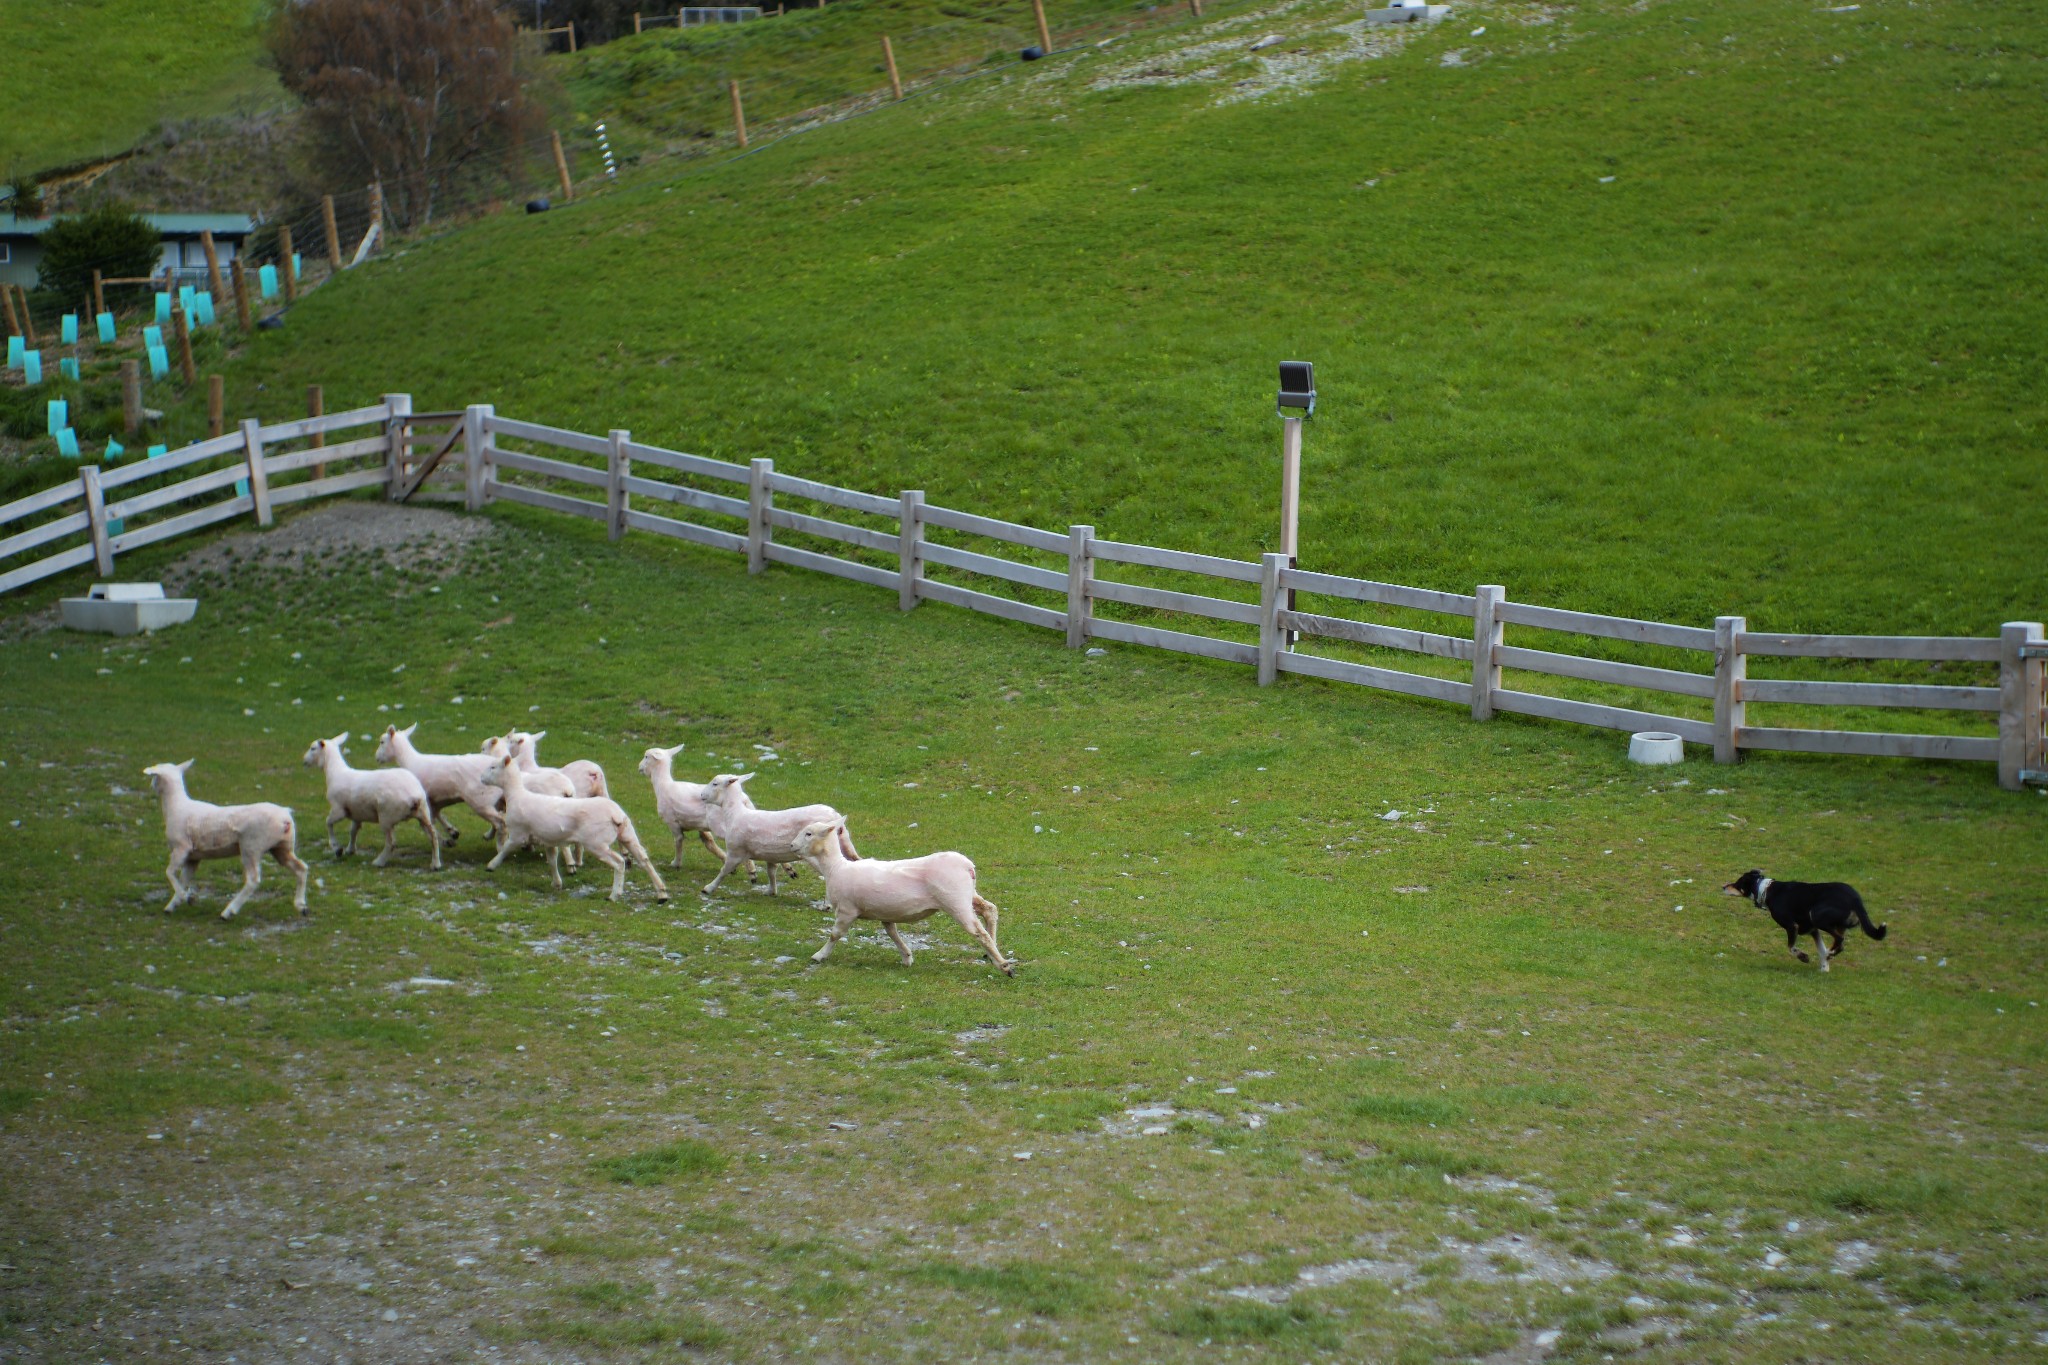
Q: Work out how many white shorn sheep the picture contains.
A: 9